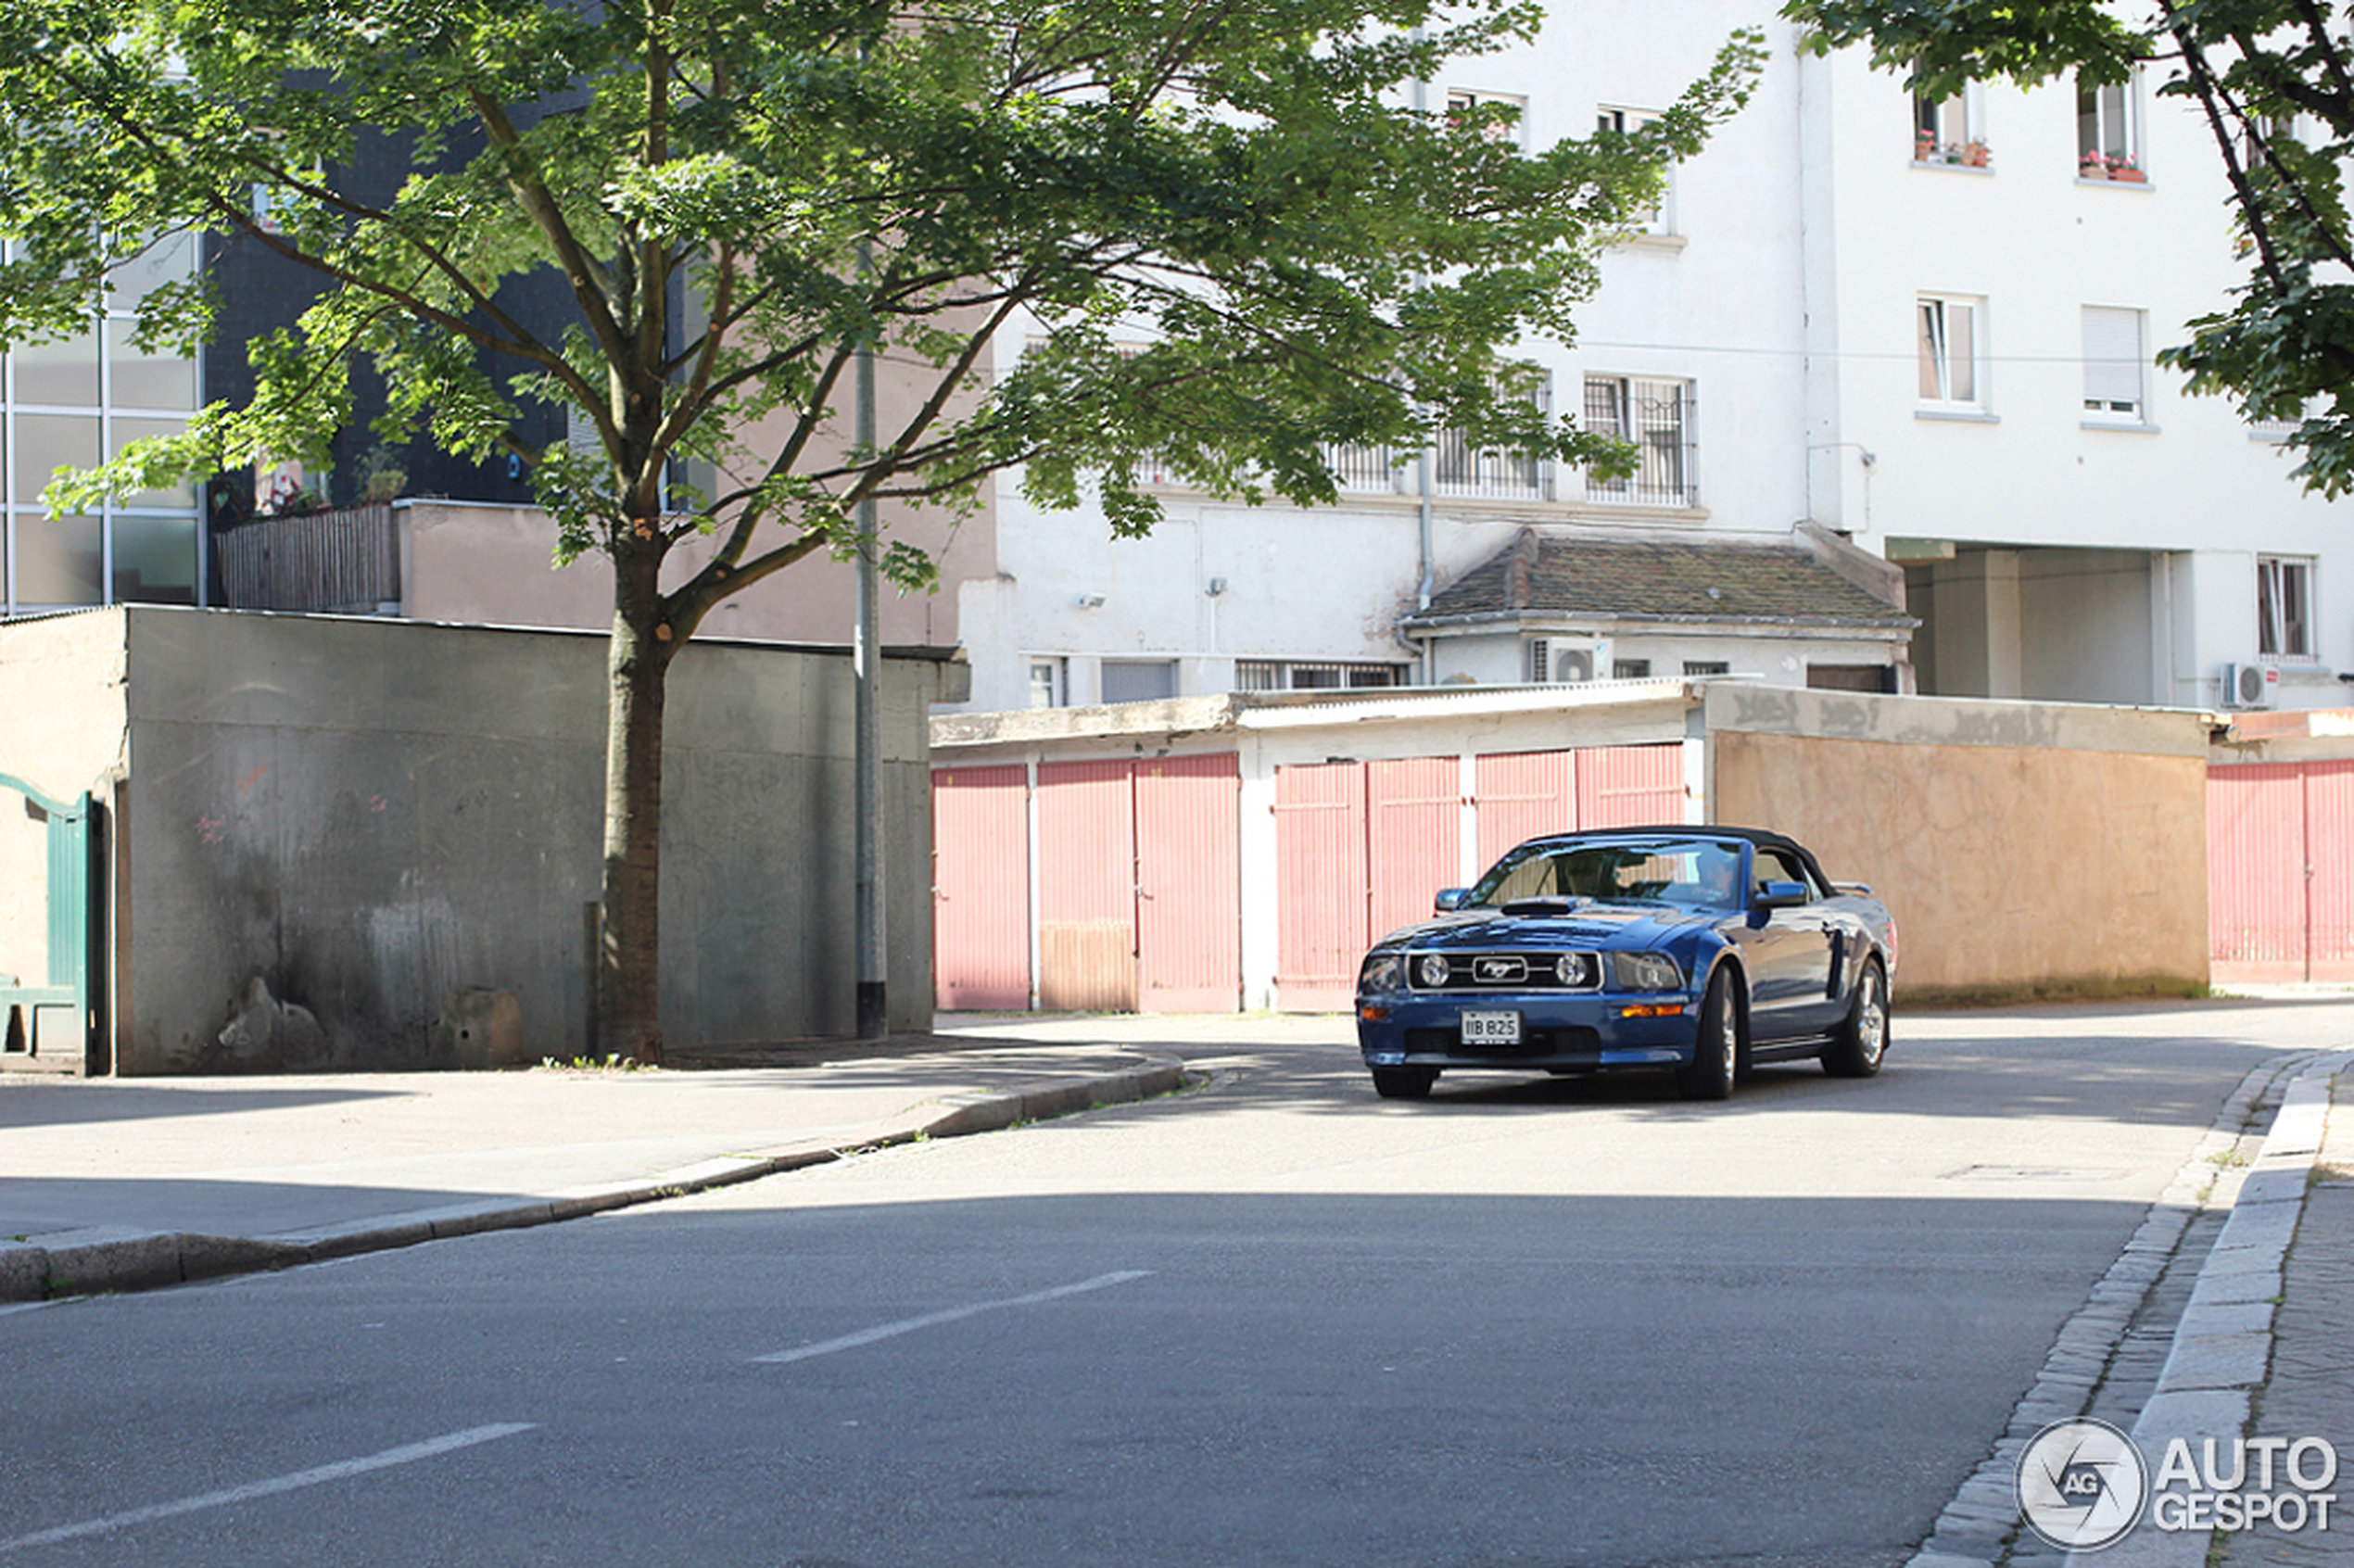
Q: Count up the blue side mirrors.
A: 2